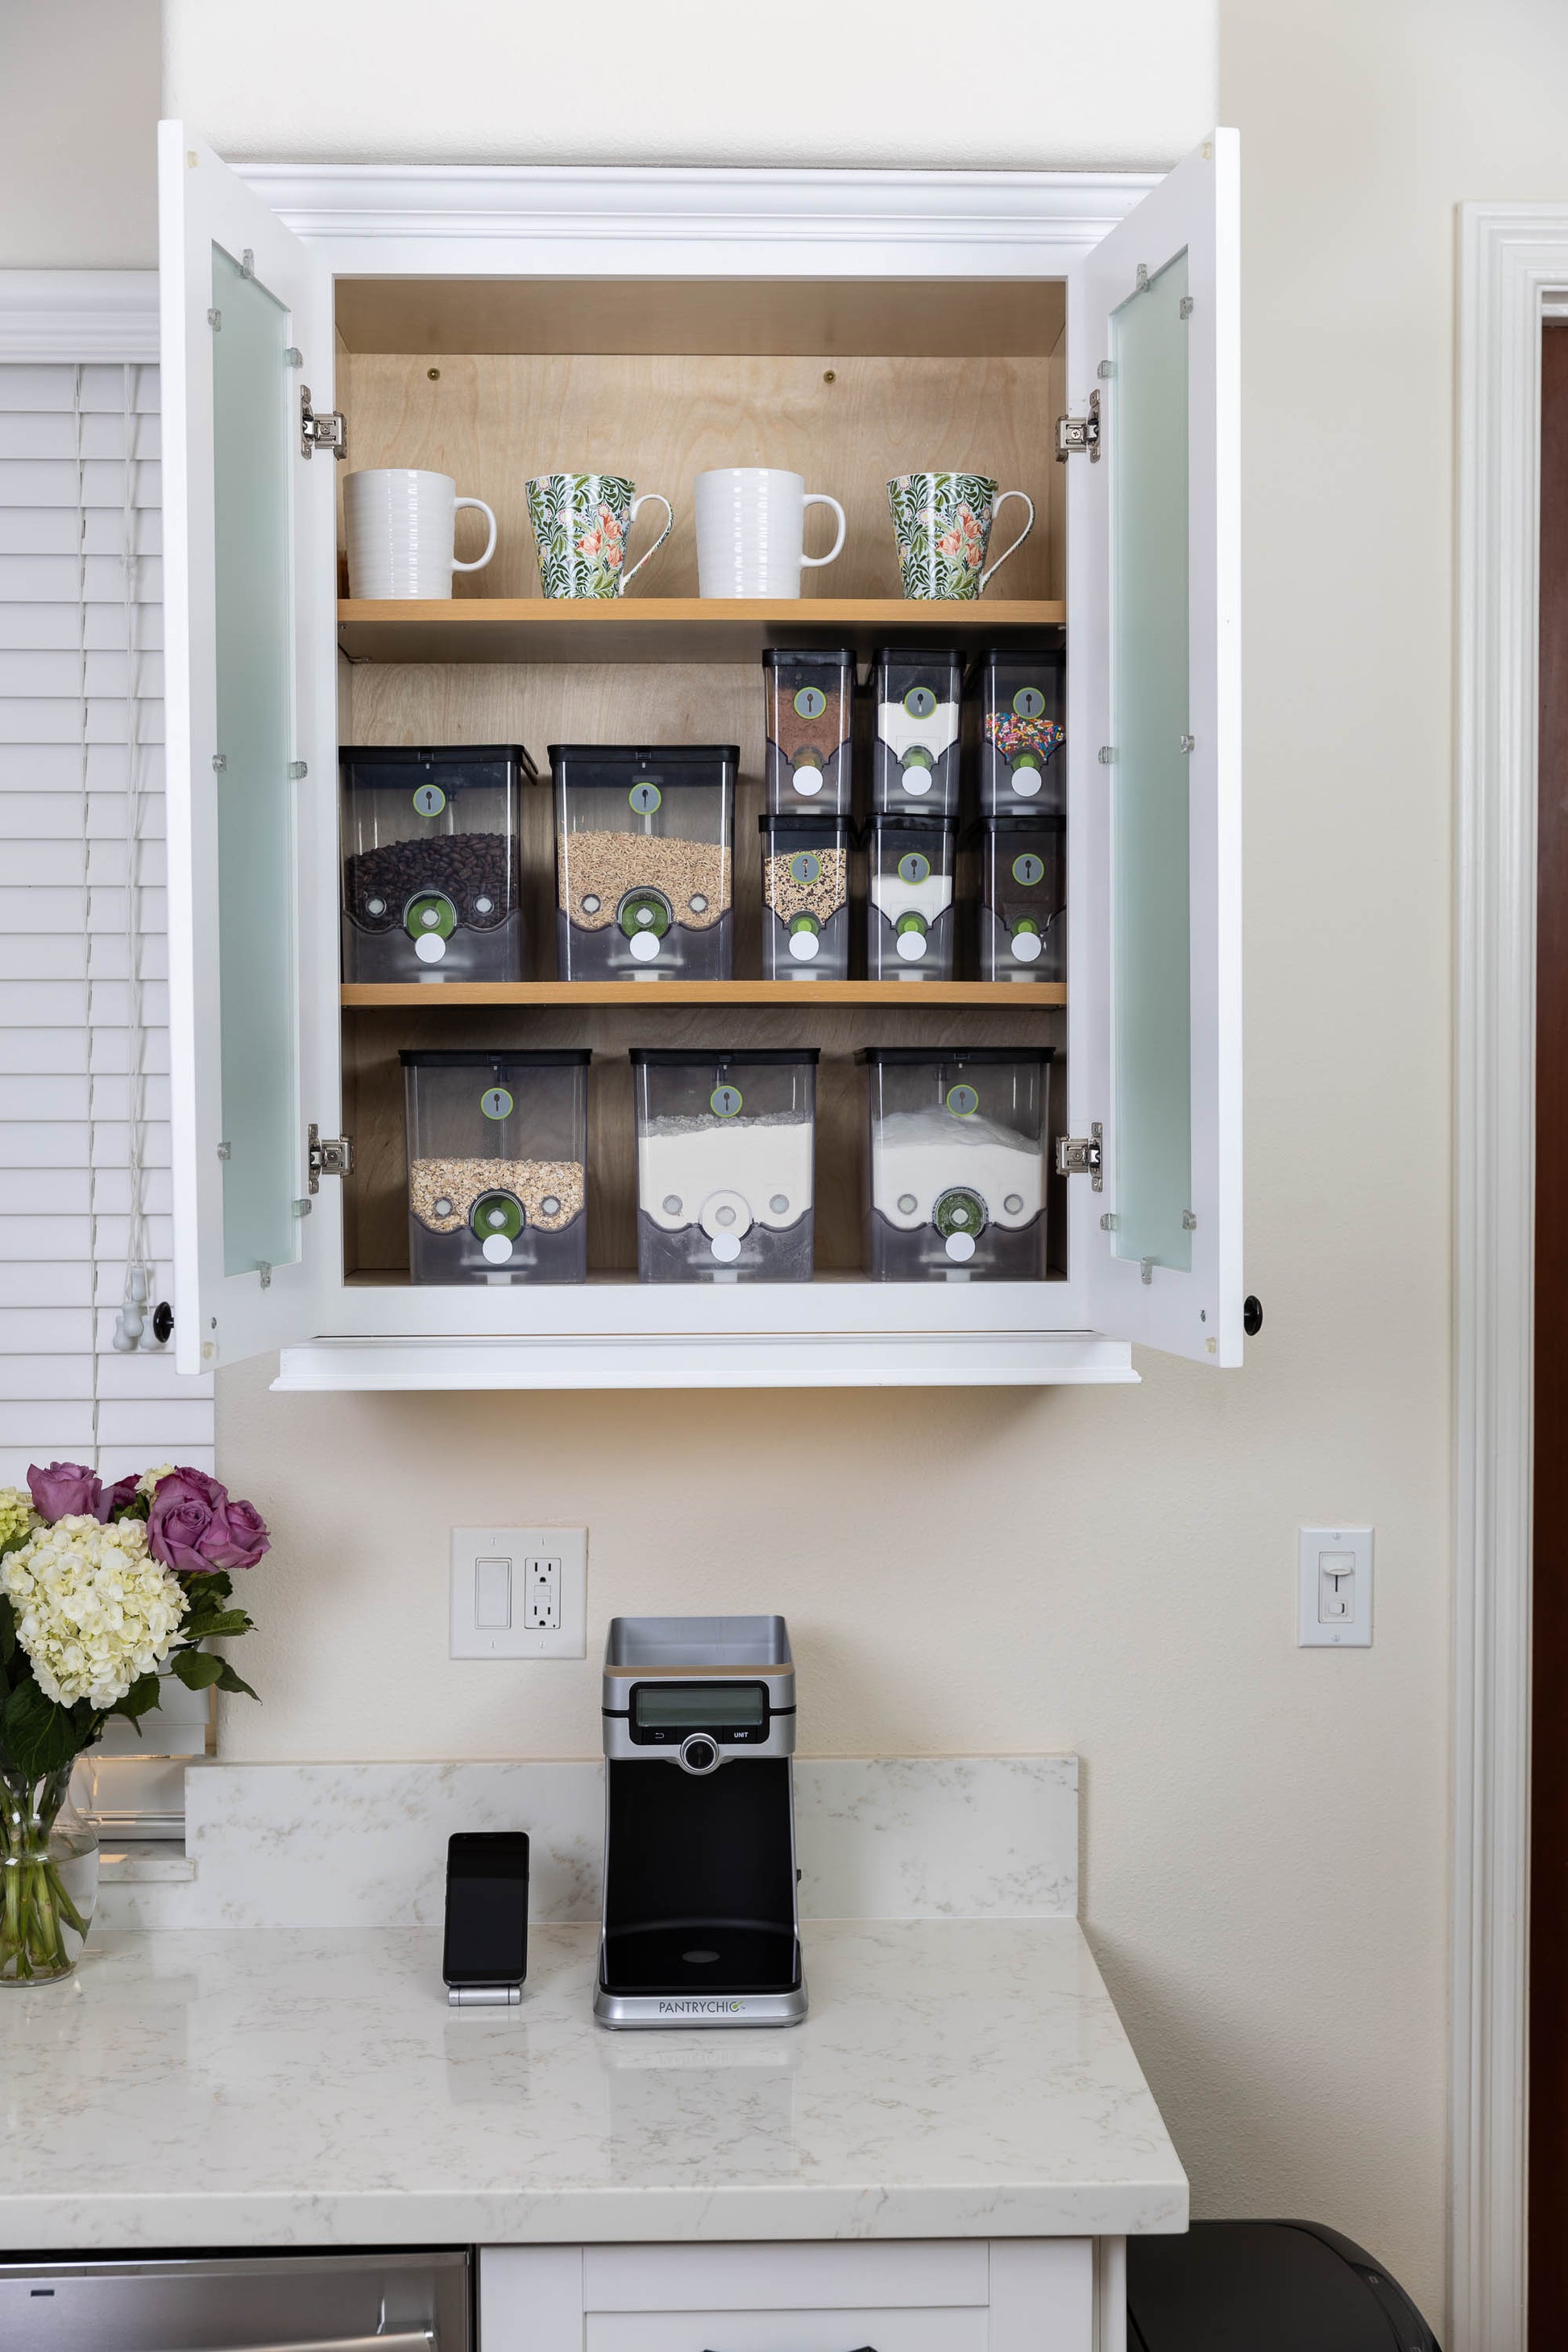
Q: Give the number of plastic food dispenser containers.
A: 11